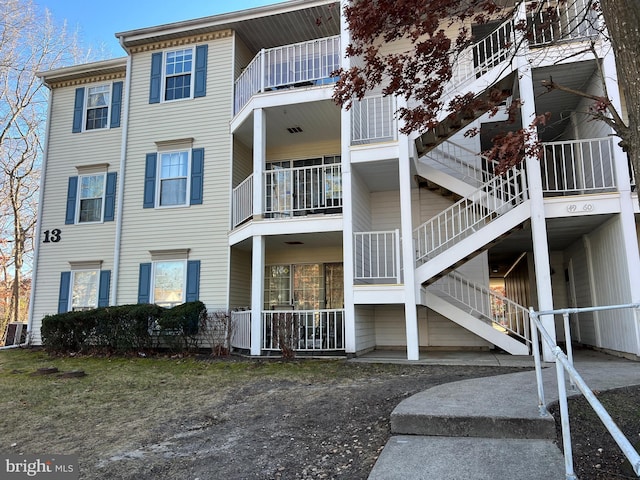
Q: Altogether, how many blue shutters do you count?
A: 12